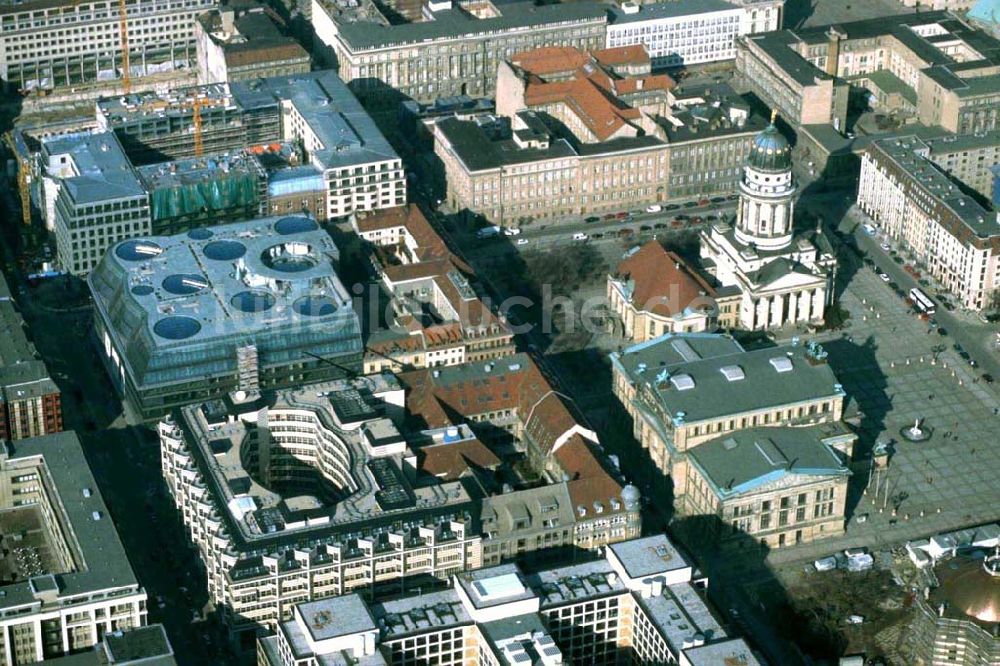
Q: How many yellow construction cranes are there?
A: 3